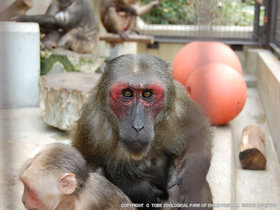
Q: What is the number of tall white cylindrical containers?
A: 1